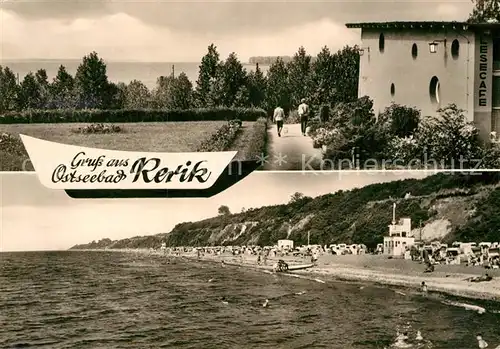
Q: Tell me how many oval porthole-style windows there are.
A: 5